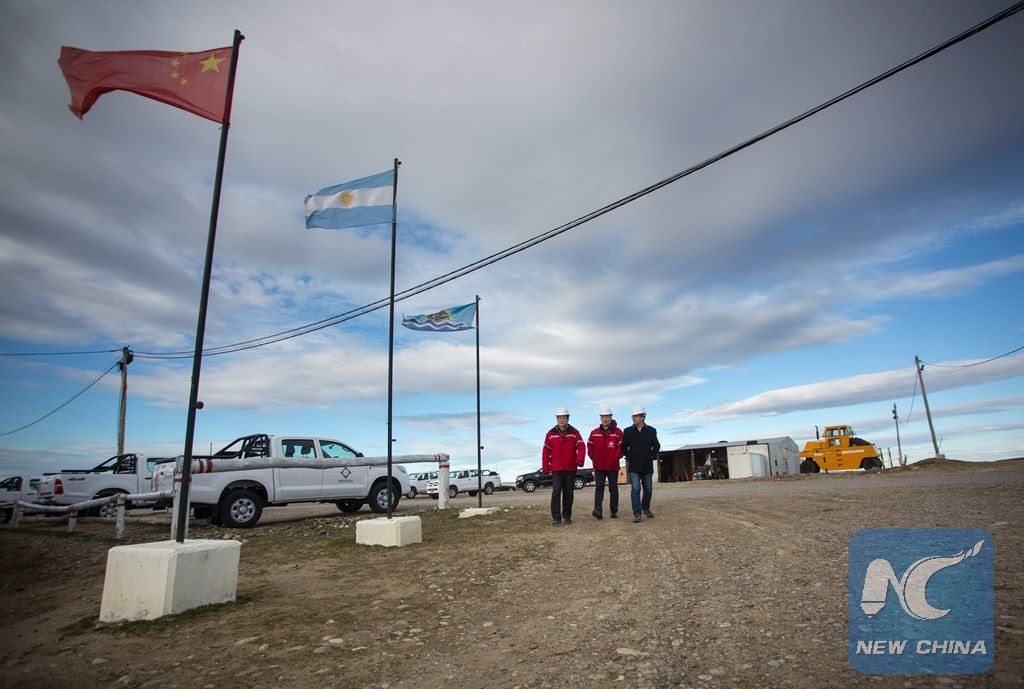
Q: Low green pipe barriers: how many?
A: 0